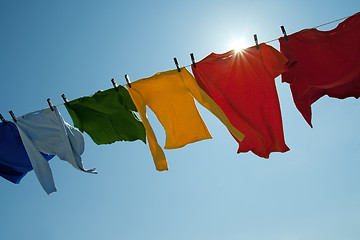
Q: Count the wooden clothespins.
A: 10